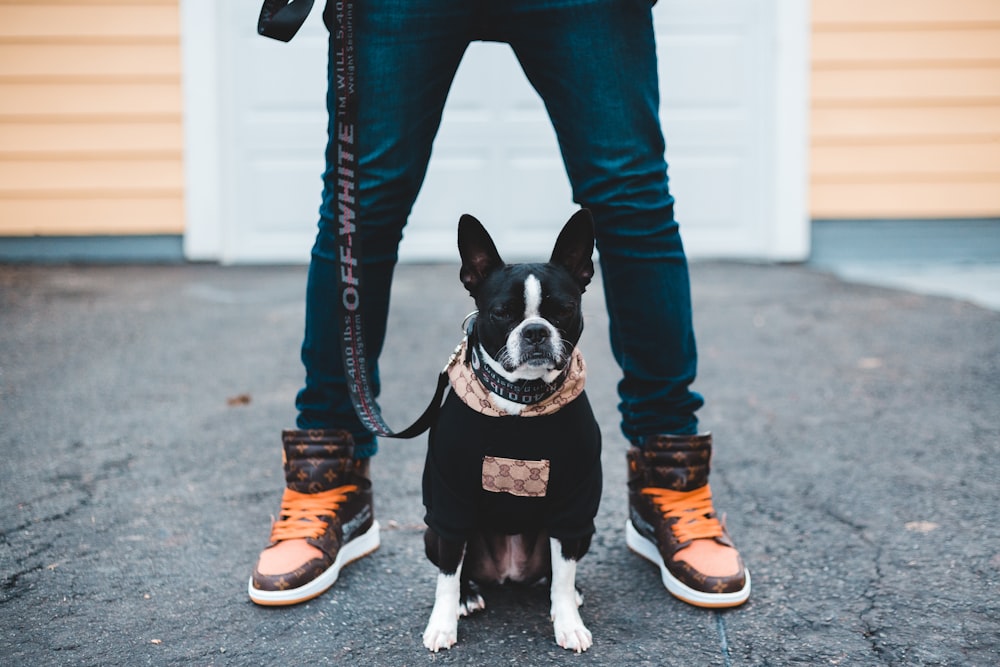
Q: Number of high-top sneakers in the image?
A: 2